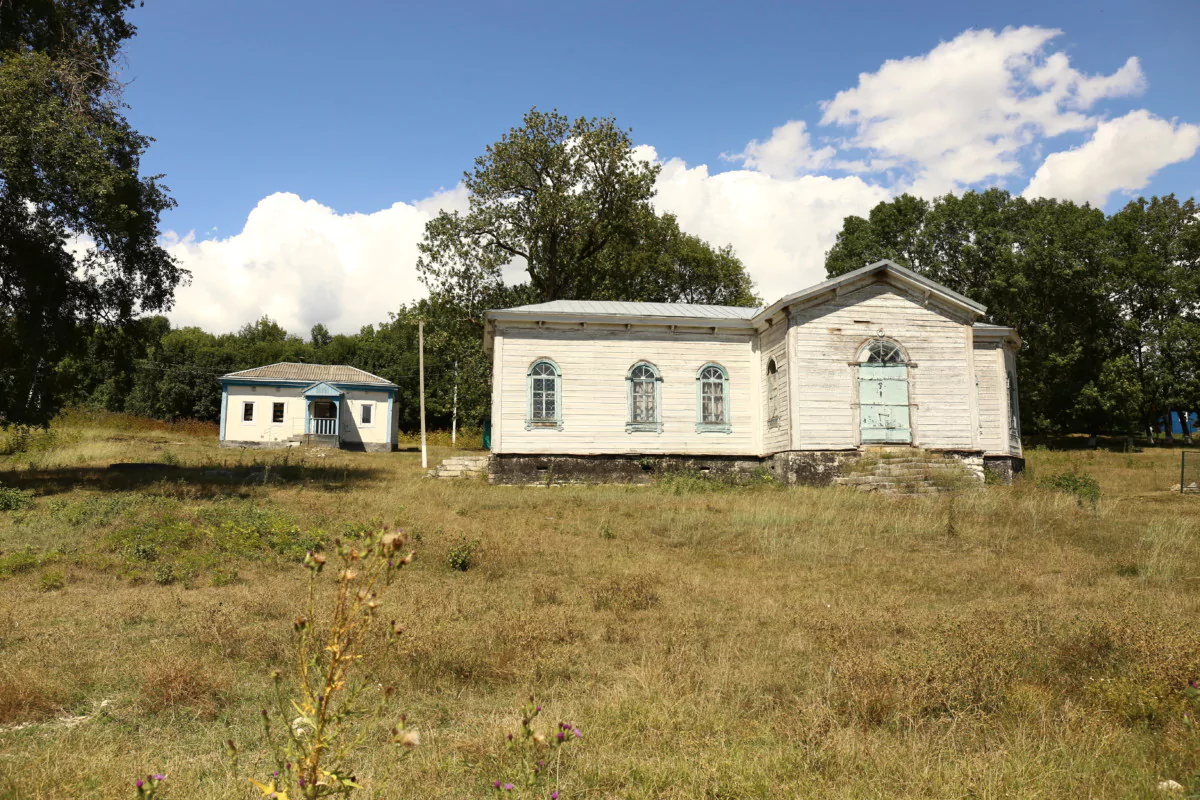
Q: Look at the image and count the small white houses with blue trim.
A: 1